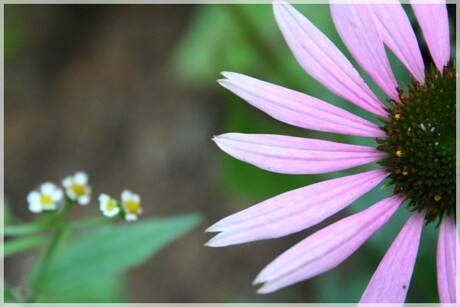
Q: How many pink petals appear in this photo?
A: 10